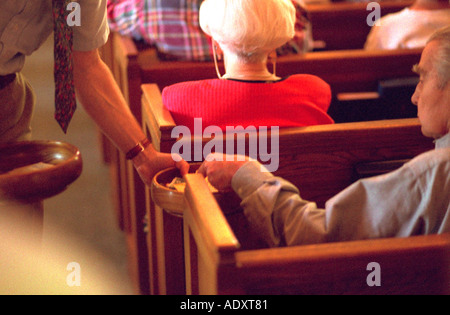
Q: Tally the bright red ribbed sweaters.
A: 1